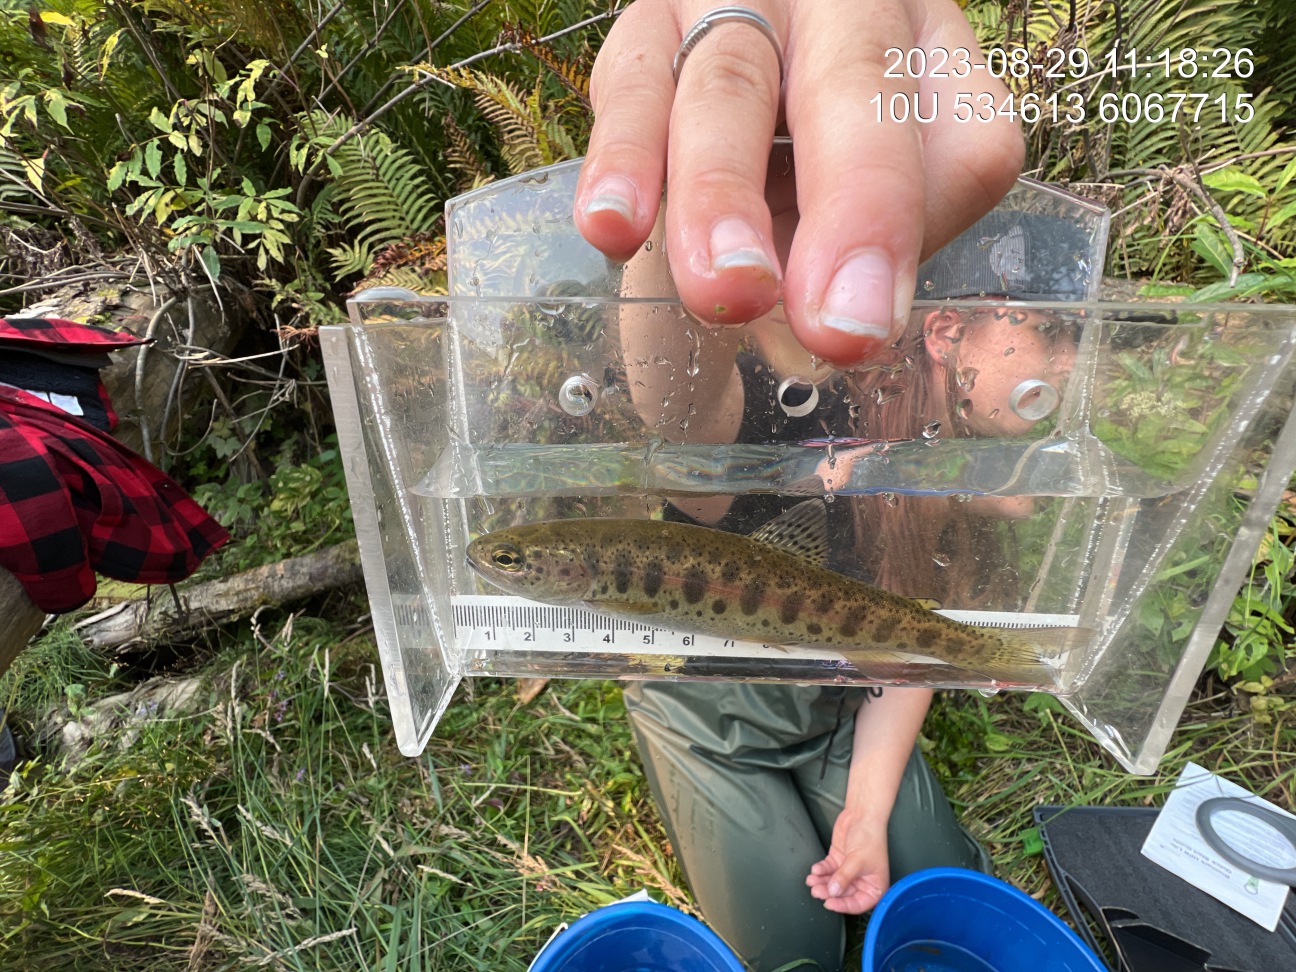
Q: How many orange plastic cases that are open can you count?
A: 0